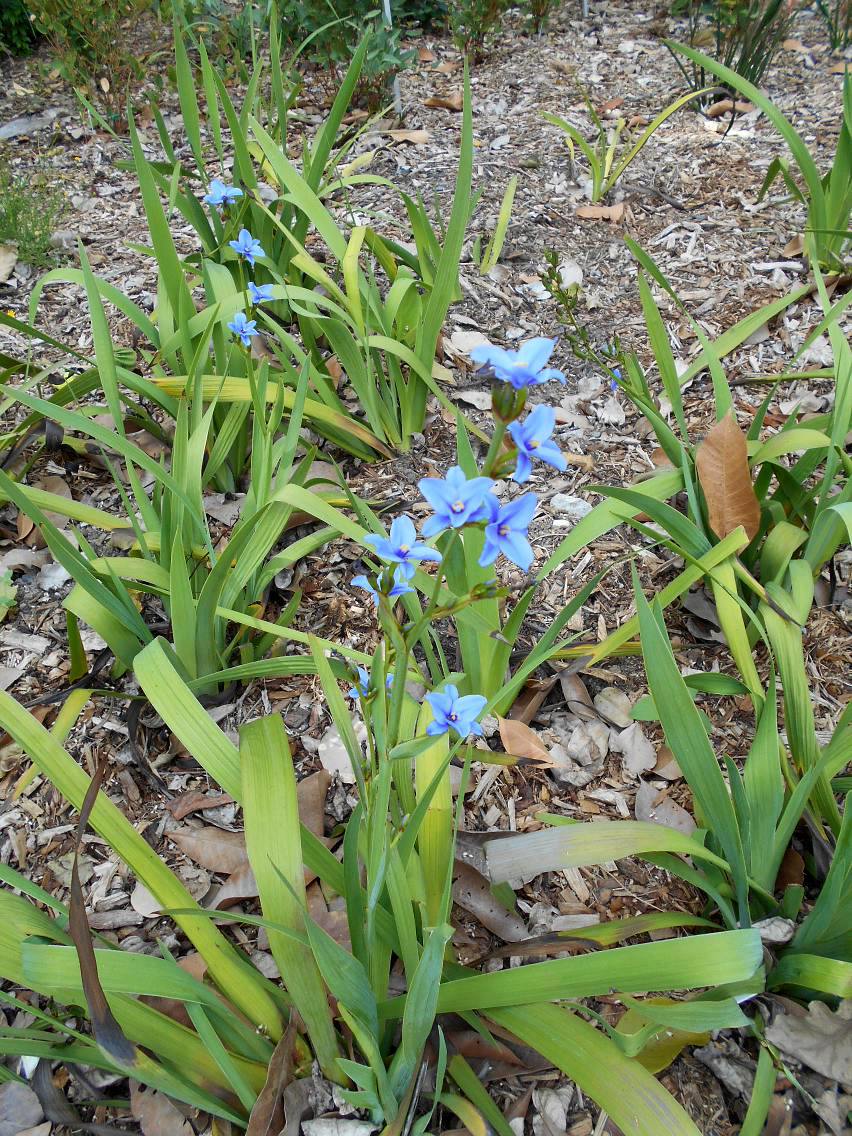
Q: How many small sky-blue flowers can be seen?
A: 13